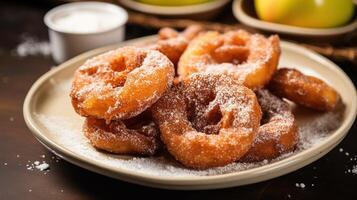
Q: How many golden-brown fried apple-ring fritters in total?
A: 7